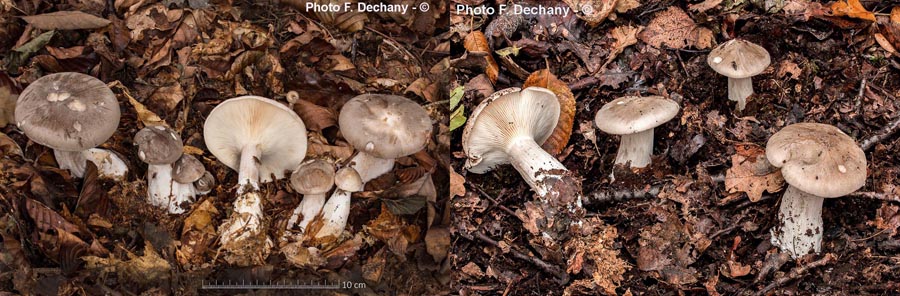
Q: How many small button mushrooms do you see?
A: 5